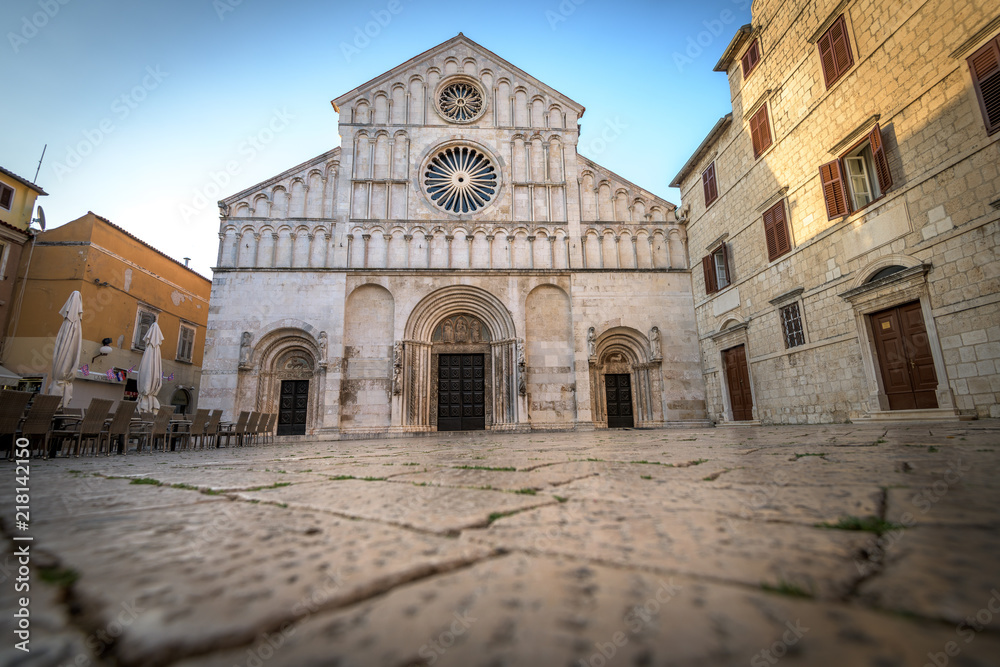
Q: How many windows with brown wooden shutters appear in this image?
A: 8